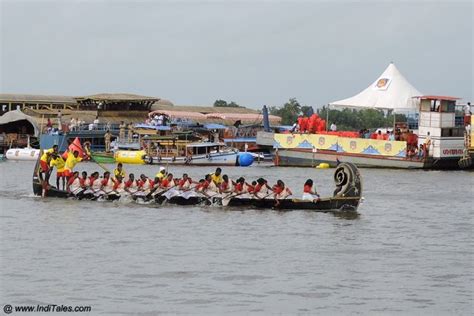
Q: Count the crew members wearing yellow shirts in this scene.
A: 6